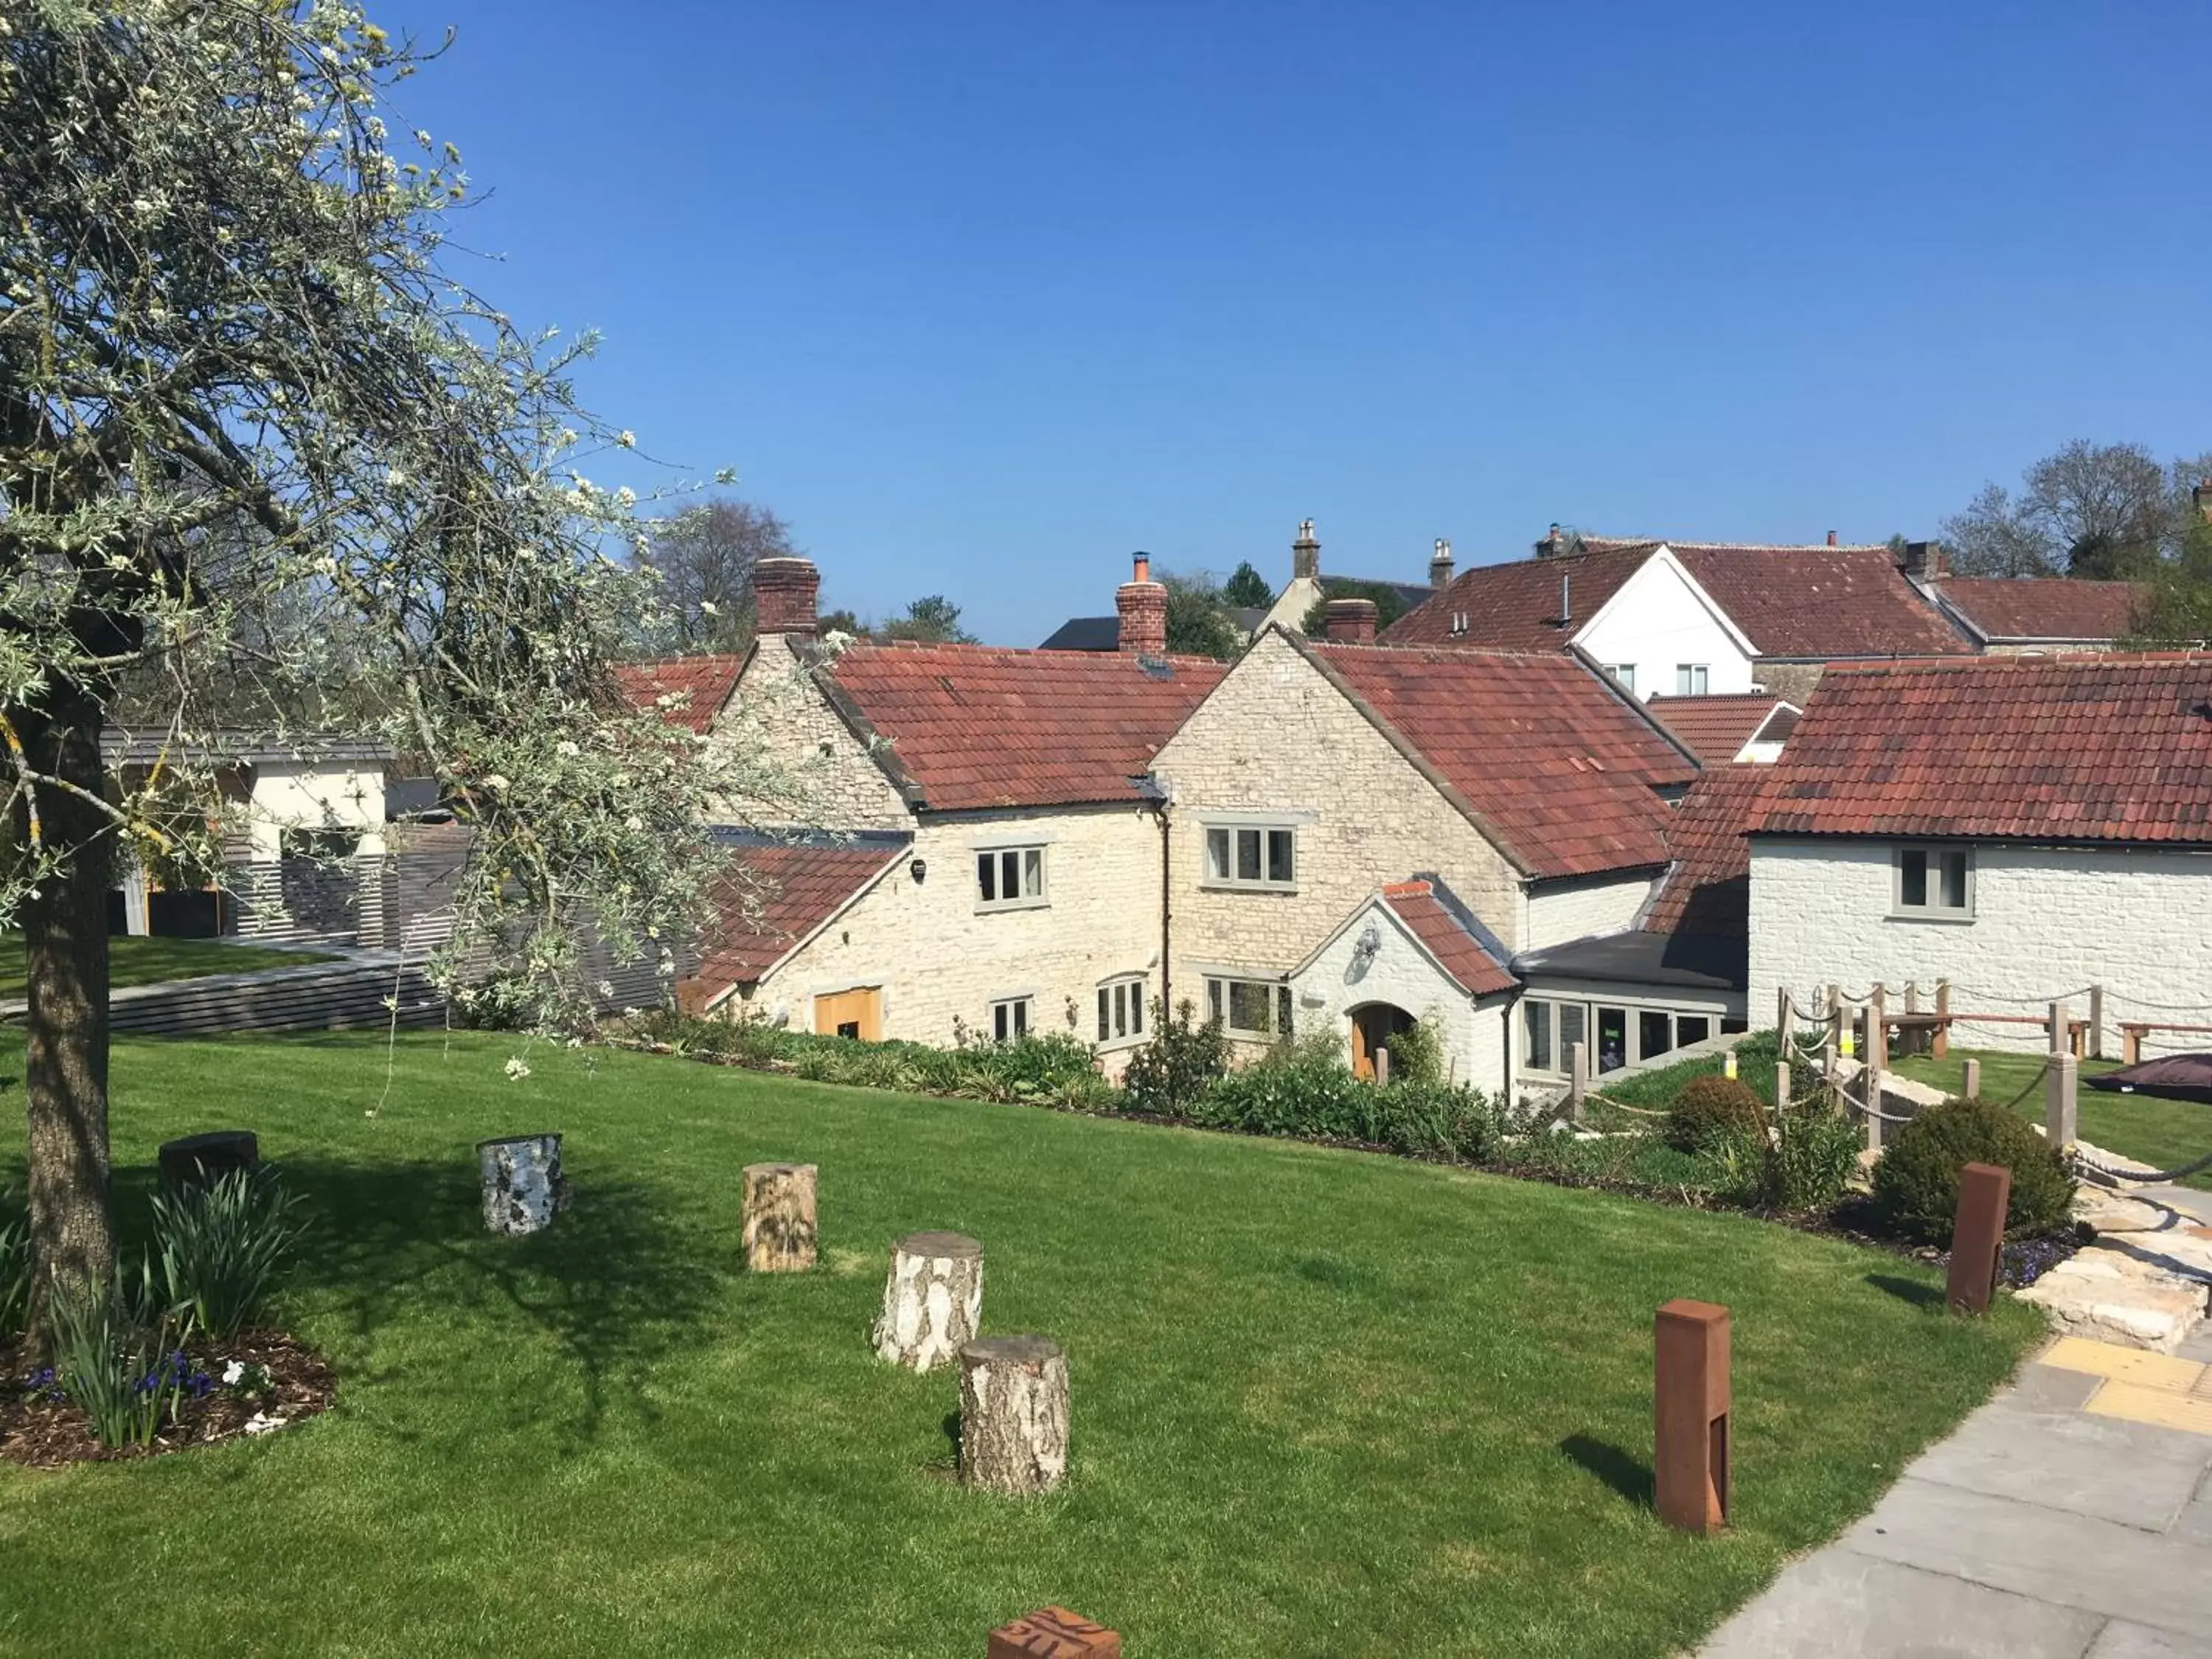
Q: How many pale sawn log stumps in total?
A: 4